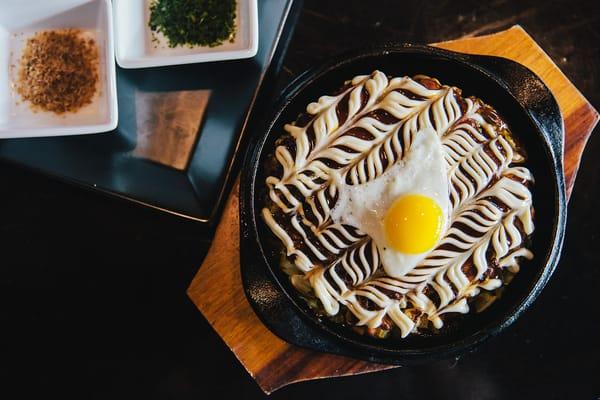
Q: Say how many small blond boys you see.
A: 0